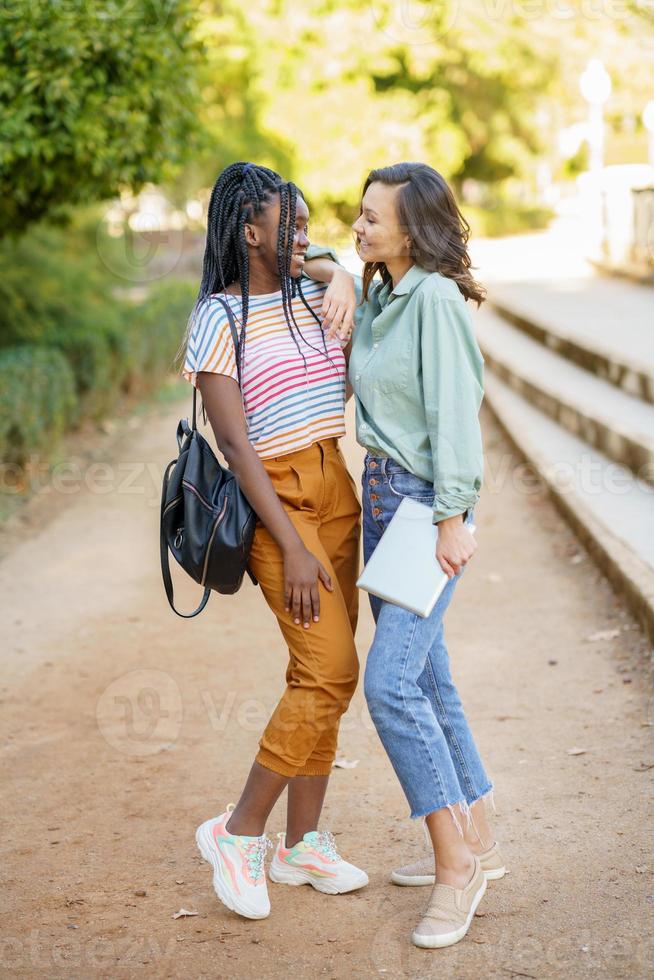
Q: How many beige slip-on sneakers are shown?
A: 2